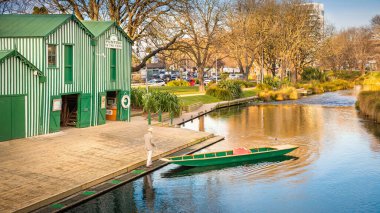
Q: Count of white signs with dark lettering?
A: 1